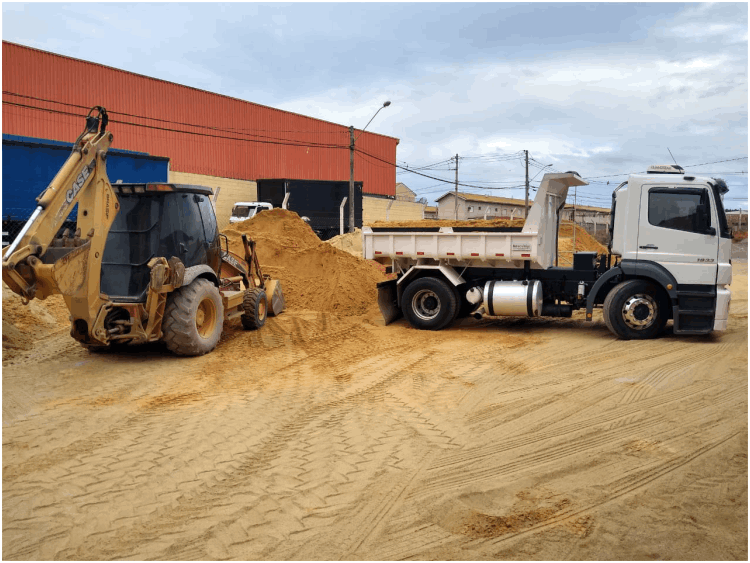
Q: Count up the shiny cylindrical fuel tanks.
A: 1